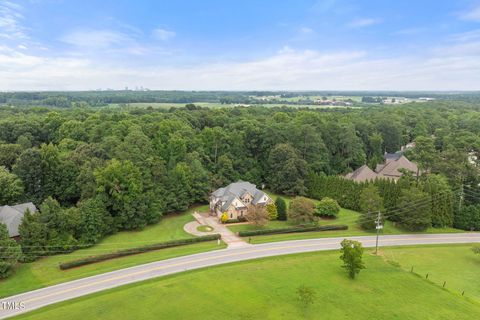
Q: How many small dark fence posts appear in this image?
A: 4